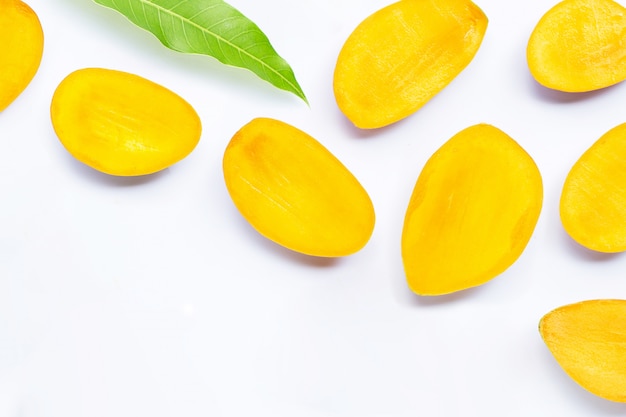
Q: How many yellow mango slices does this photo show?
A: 8